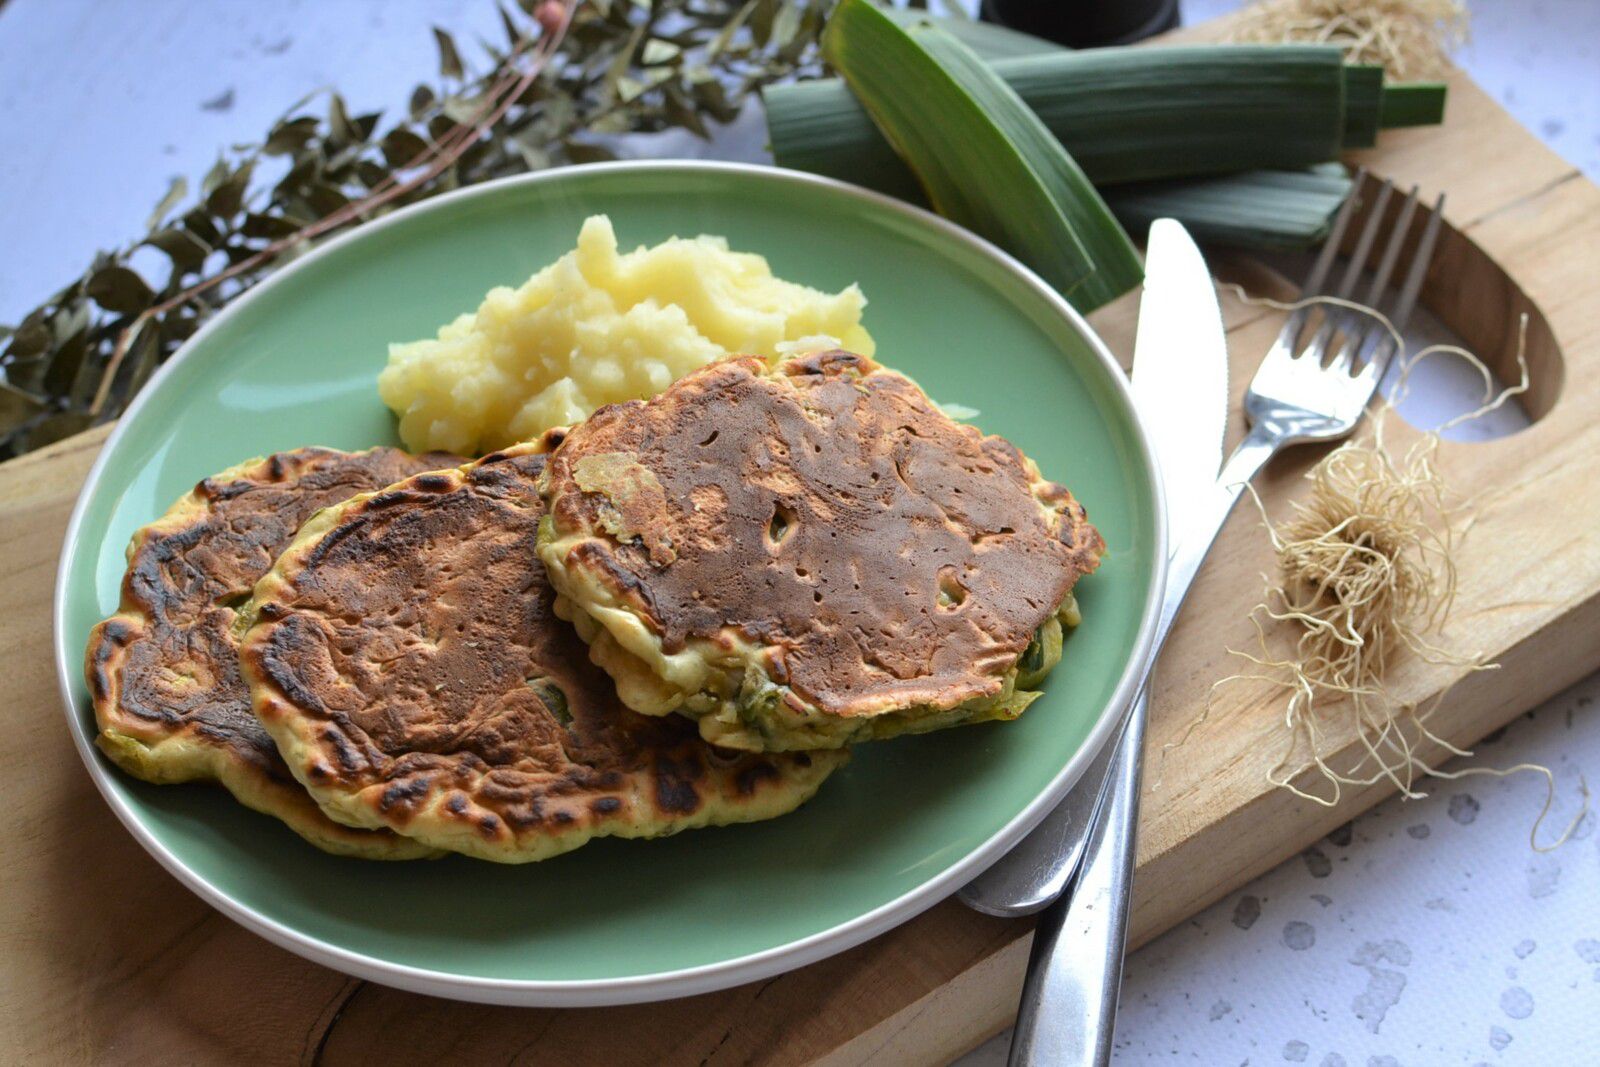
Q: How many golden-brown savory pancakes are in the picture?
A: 3